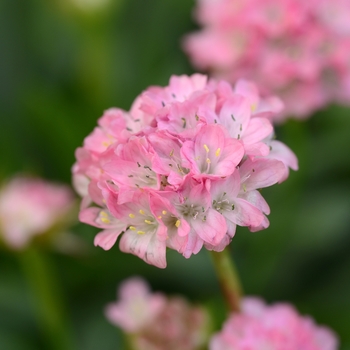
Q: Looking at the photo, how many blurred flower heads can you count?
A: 4